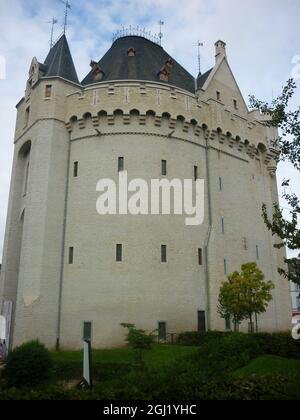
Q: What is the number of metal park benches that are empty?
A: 0